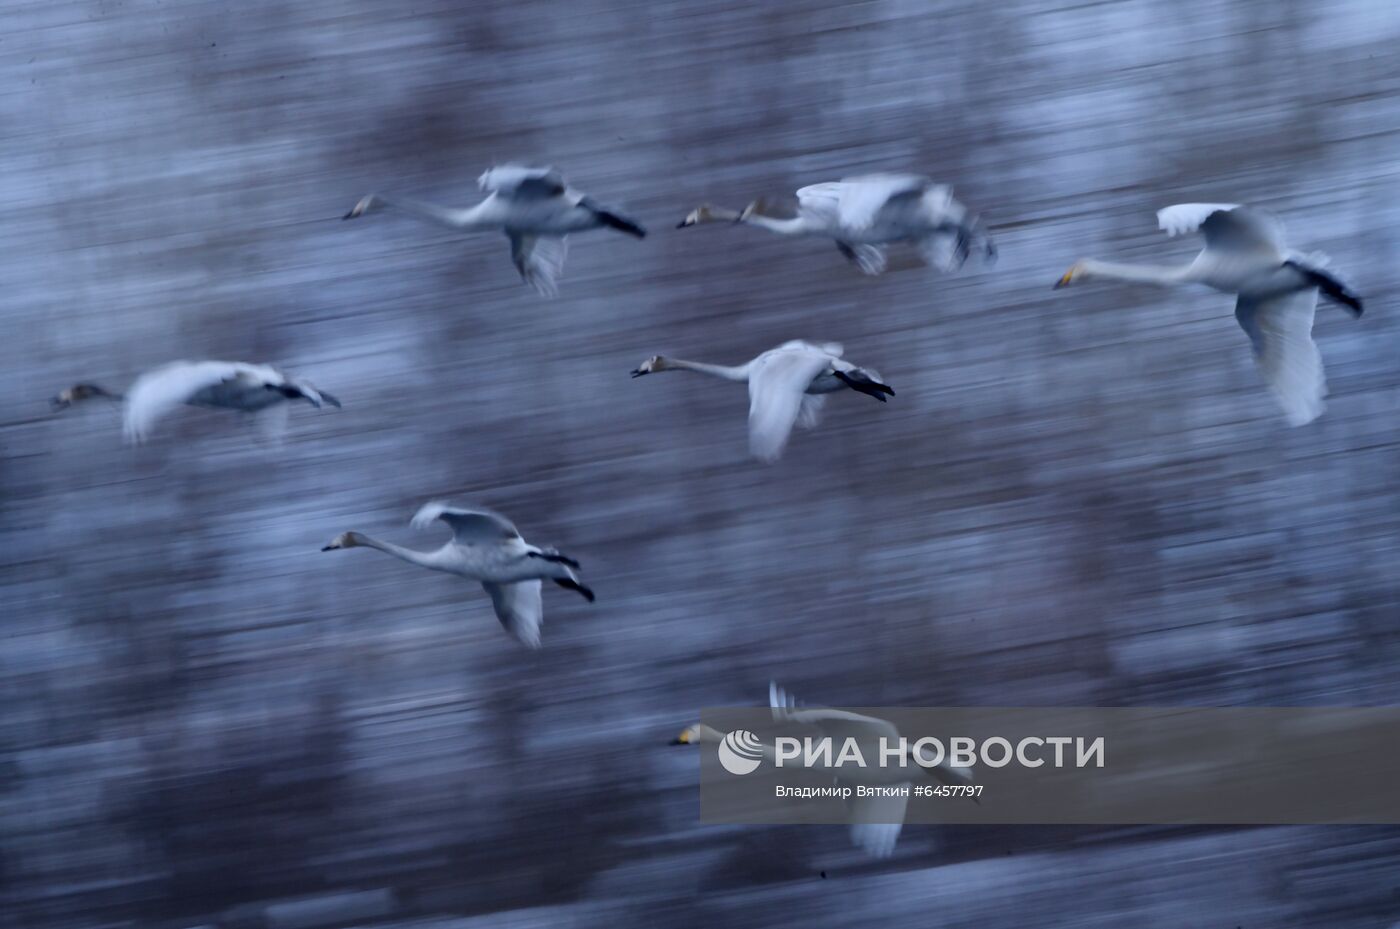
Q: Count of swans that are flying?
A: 8